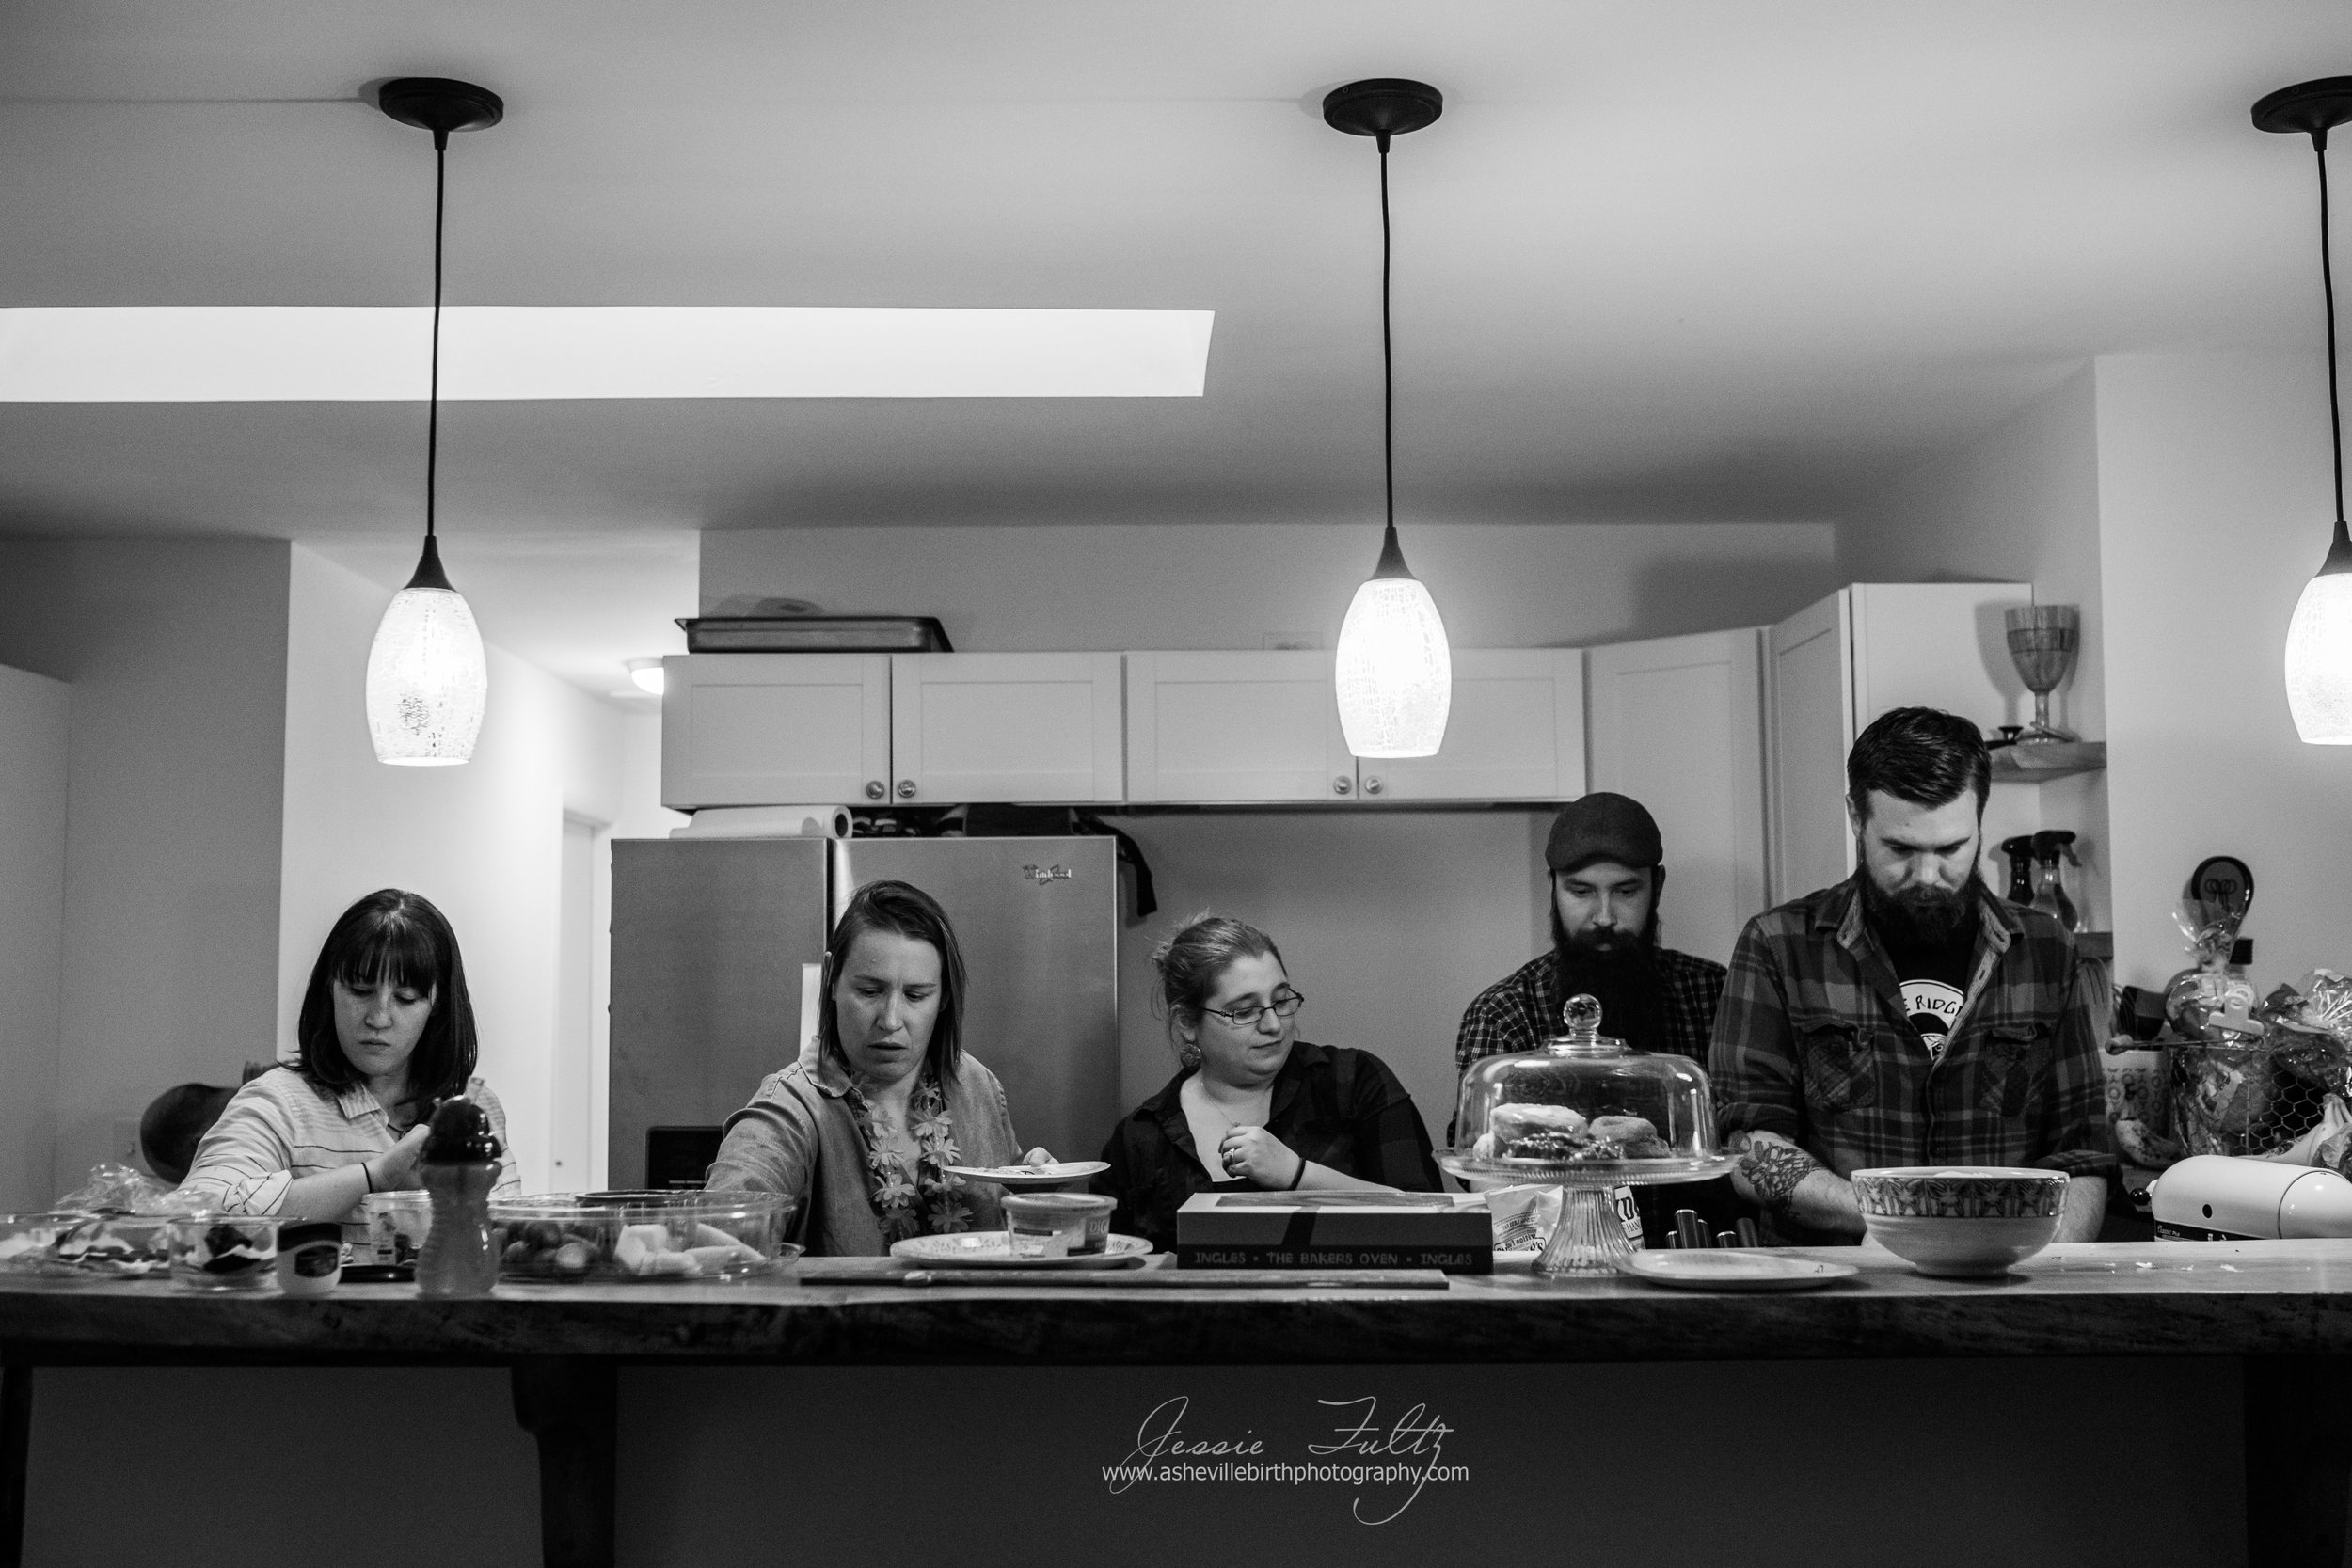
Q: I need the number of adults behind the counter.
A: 5